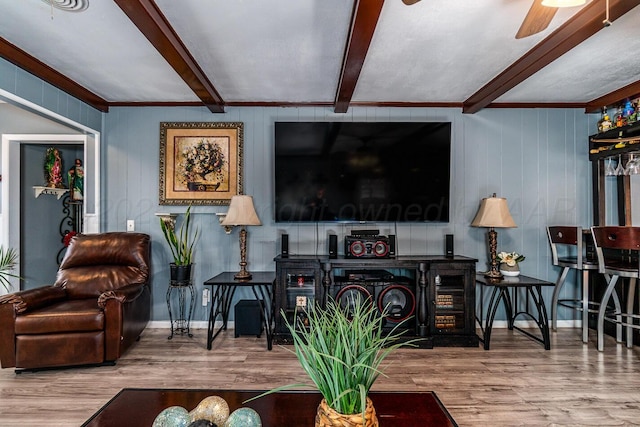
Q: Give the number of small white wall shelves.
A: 3